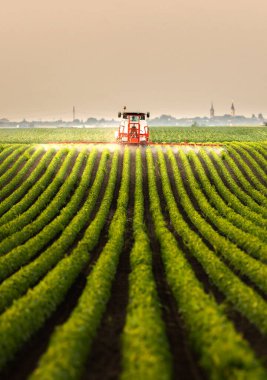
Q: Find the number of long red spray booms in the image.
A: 2